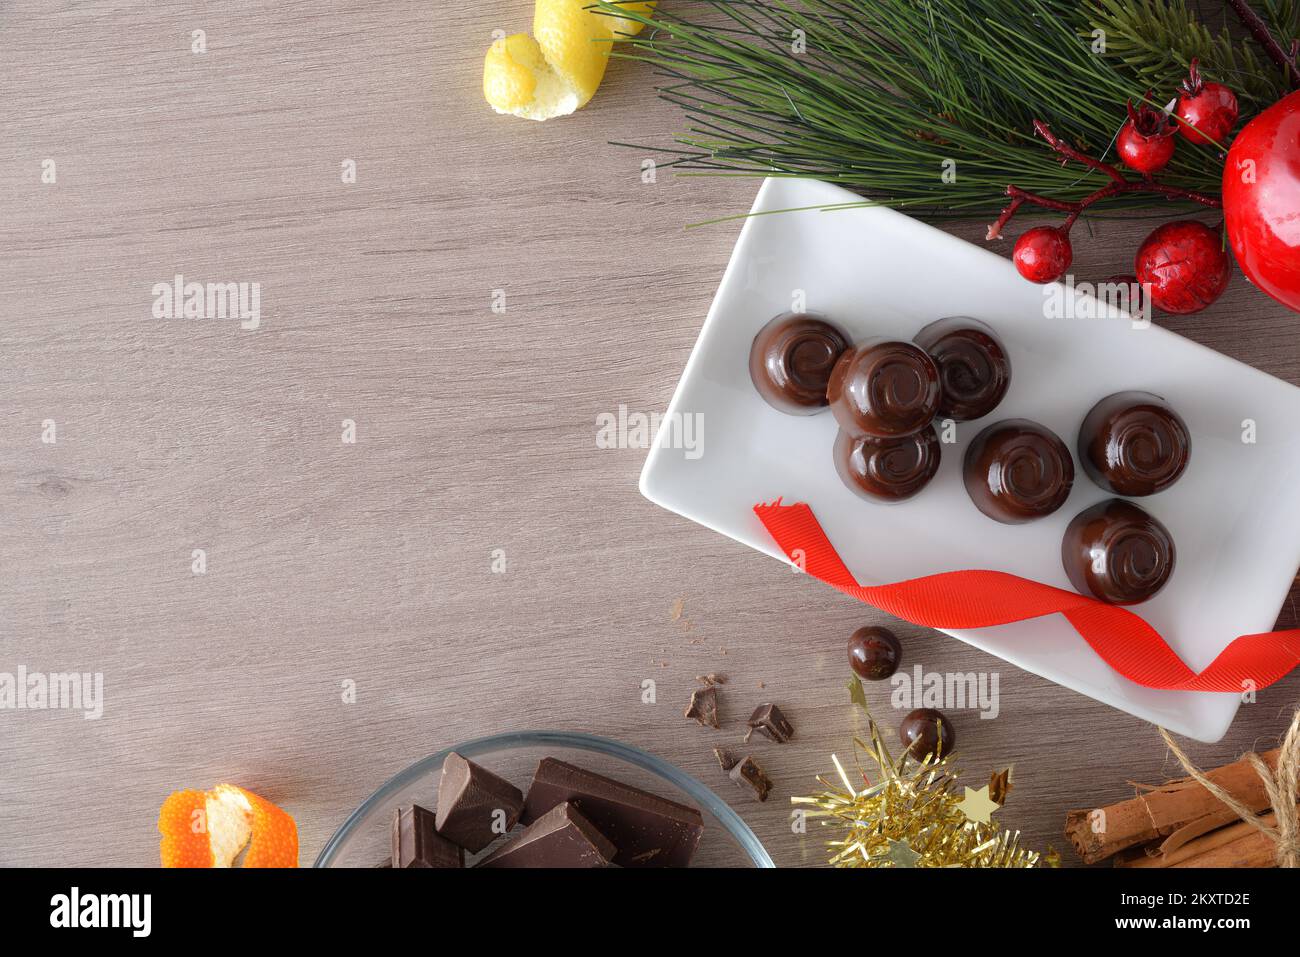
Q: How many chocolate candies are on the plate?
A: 7